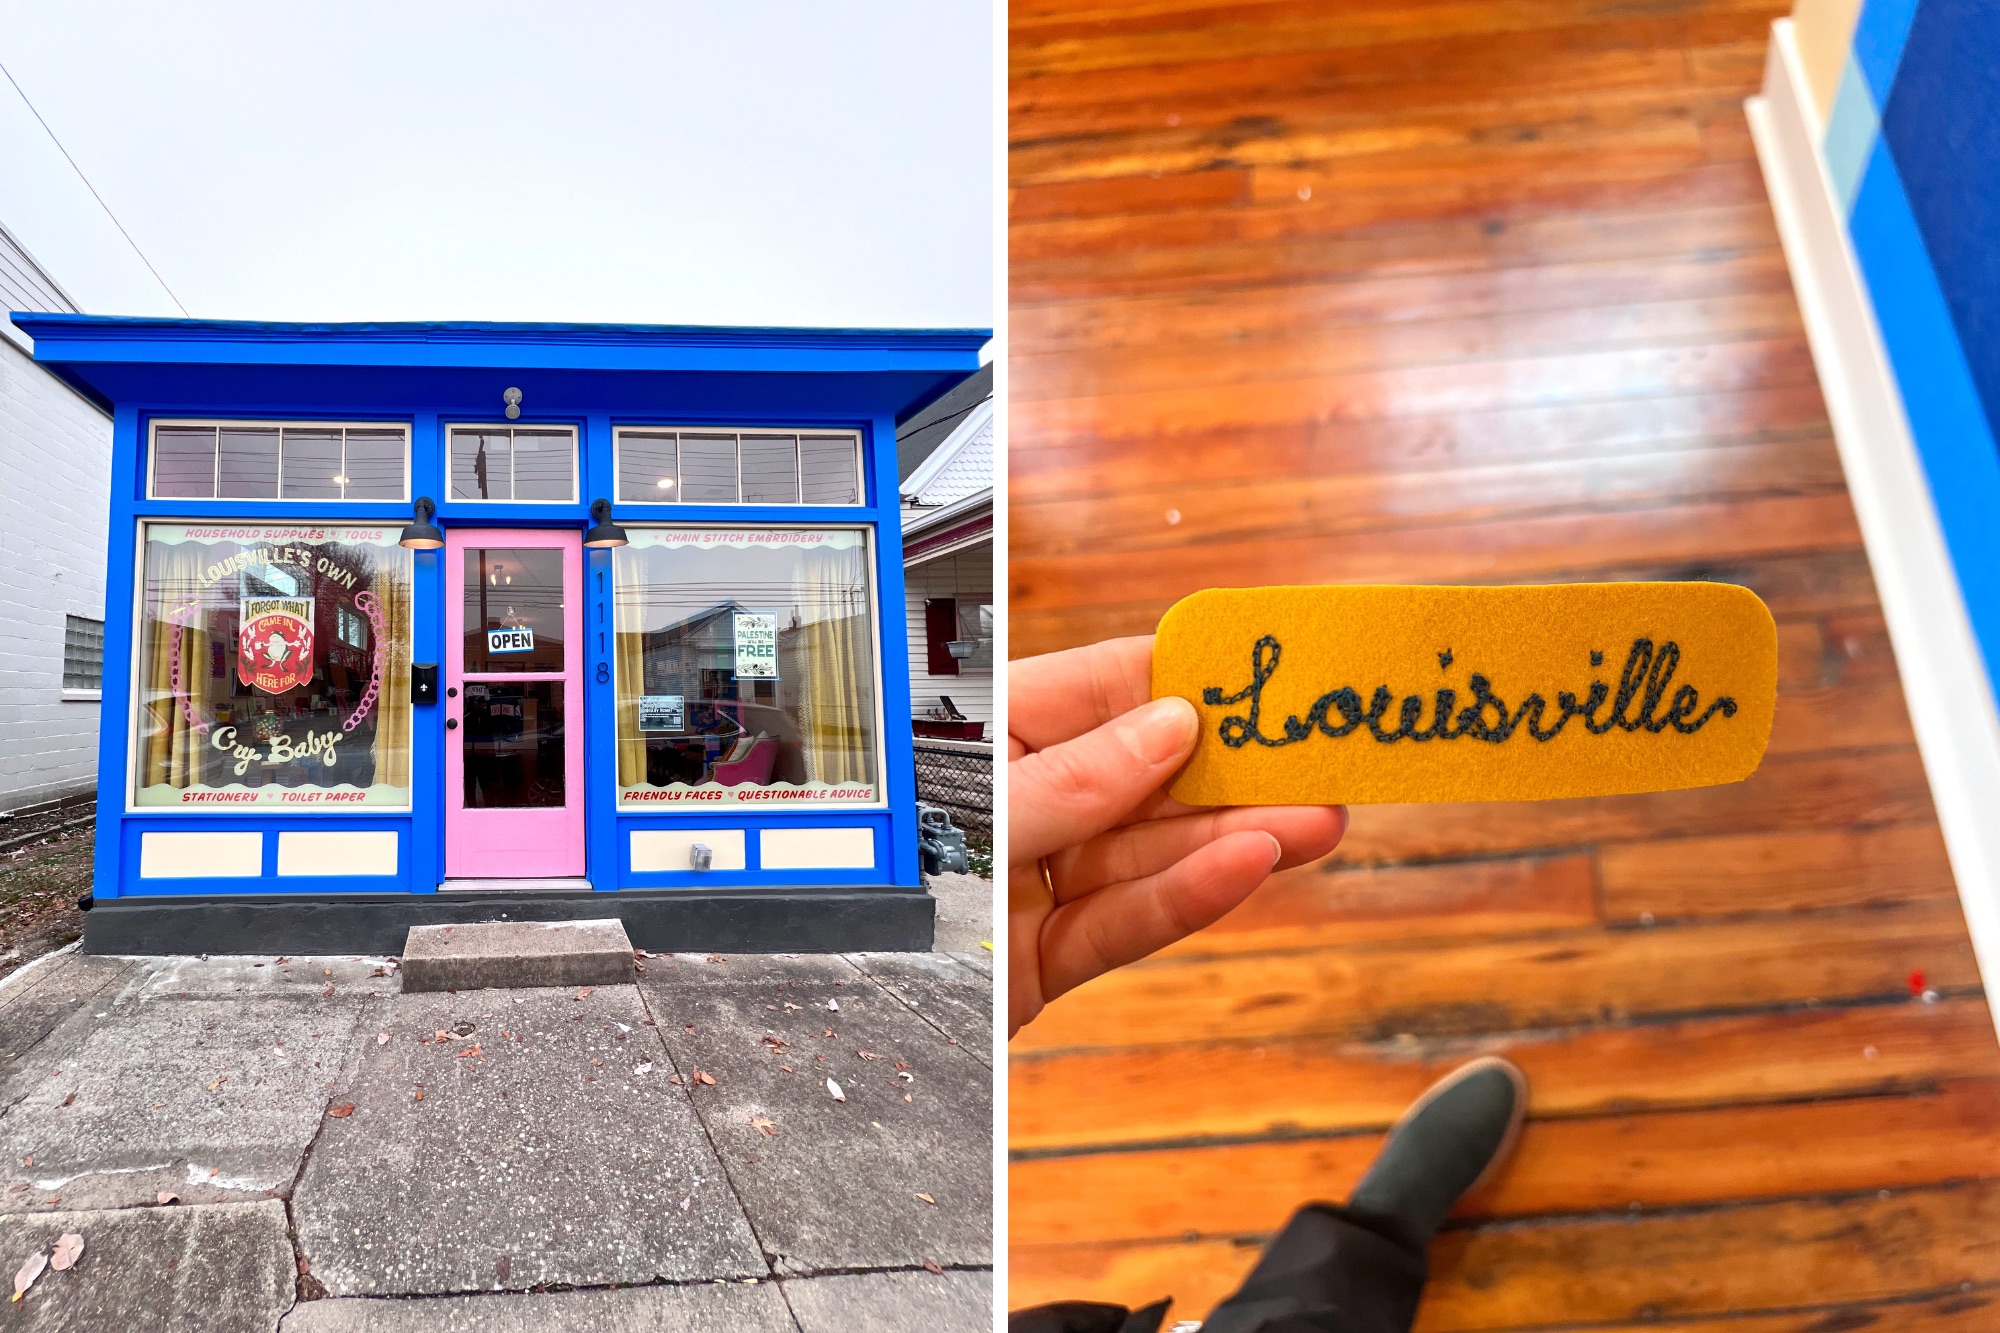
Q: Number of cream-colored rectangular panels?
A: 4